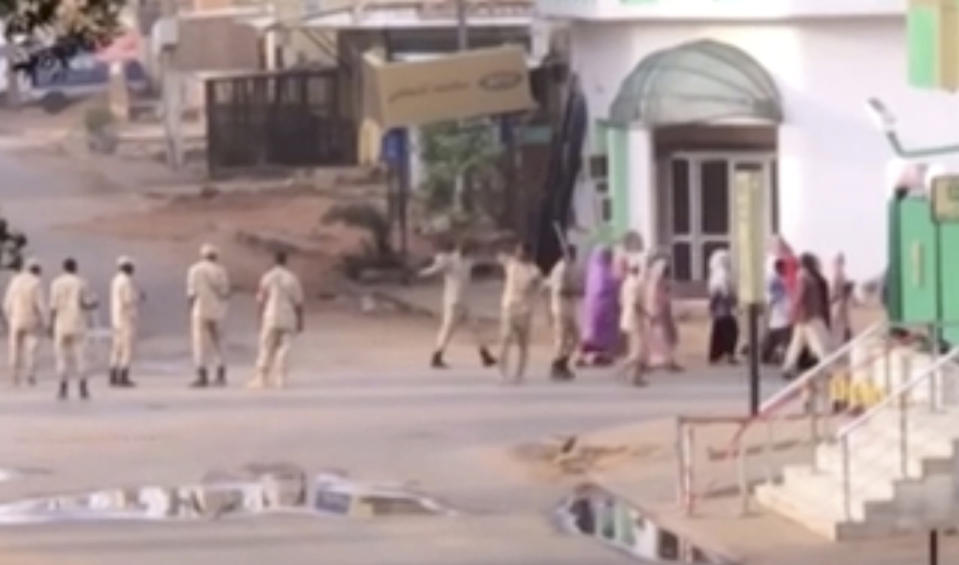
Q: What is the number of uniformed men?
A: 9